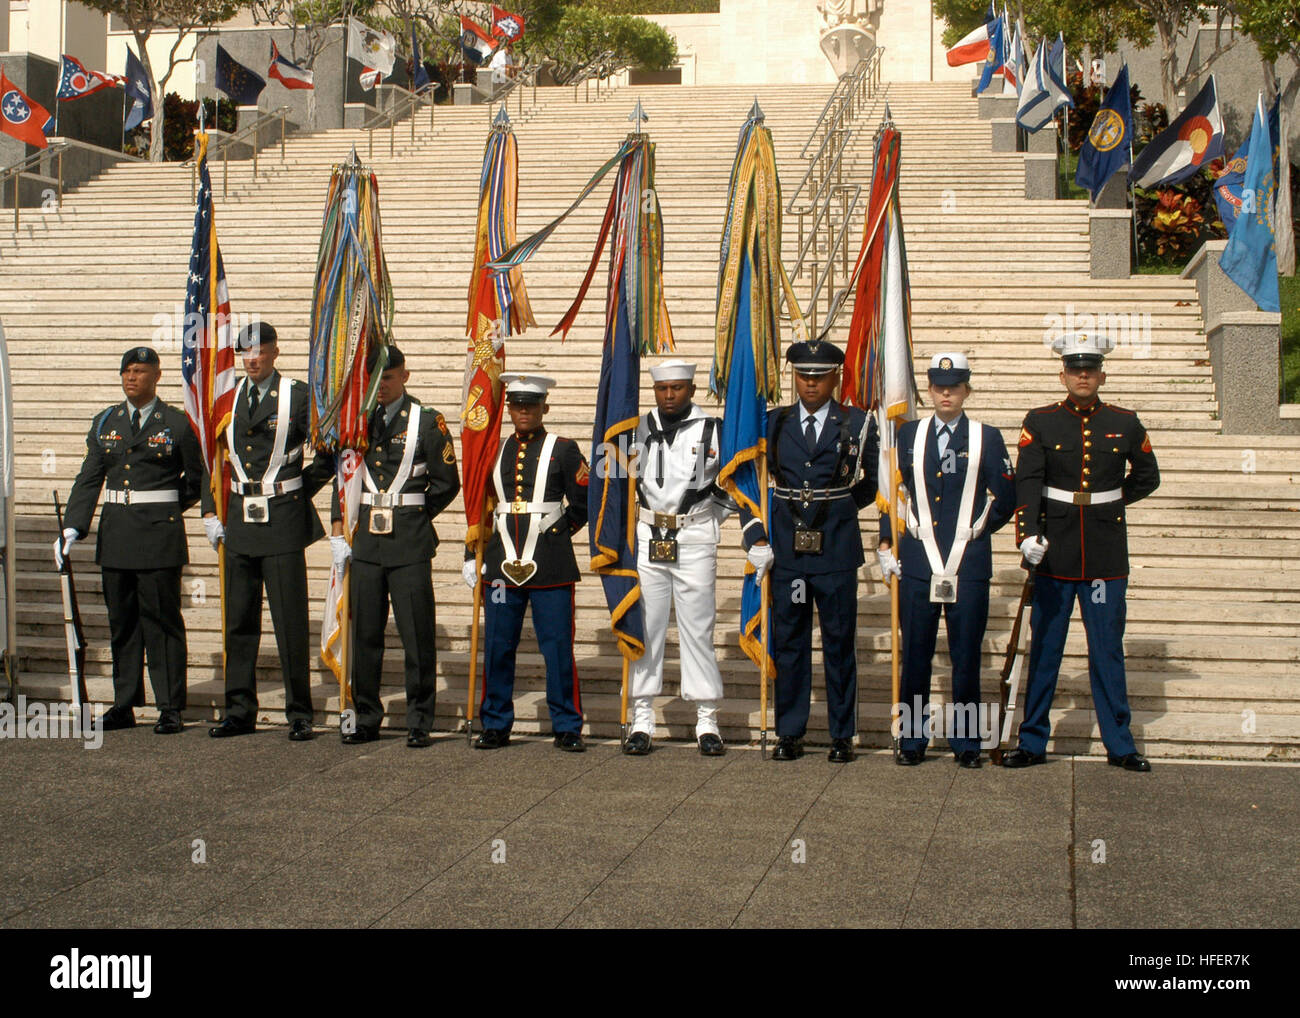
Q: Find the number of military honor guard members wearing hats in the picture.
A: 8